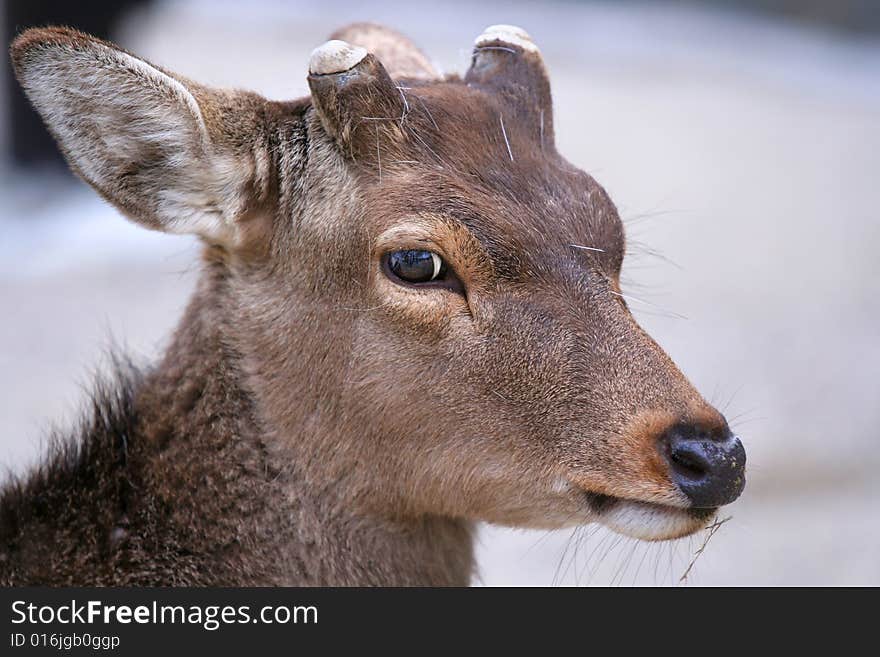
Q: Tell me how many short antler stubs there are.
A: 2